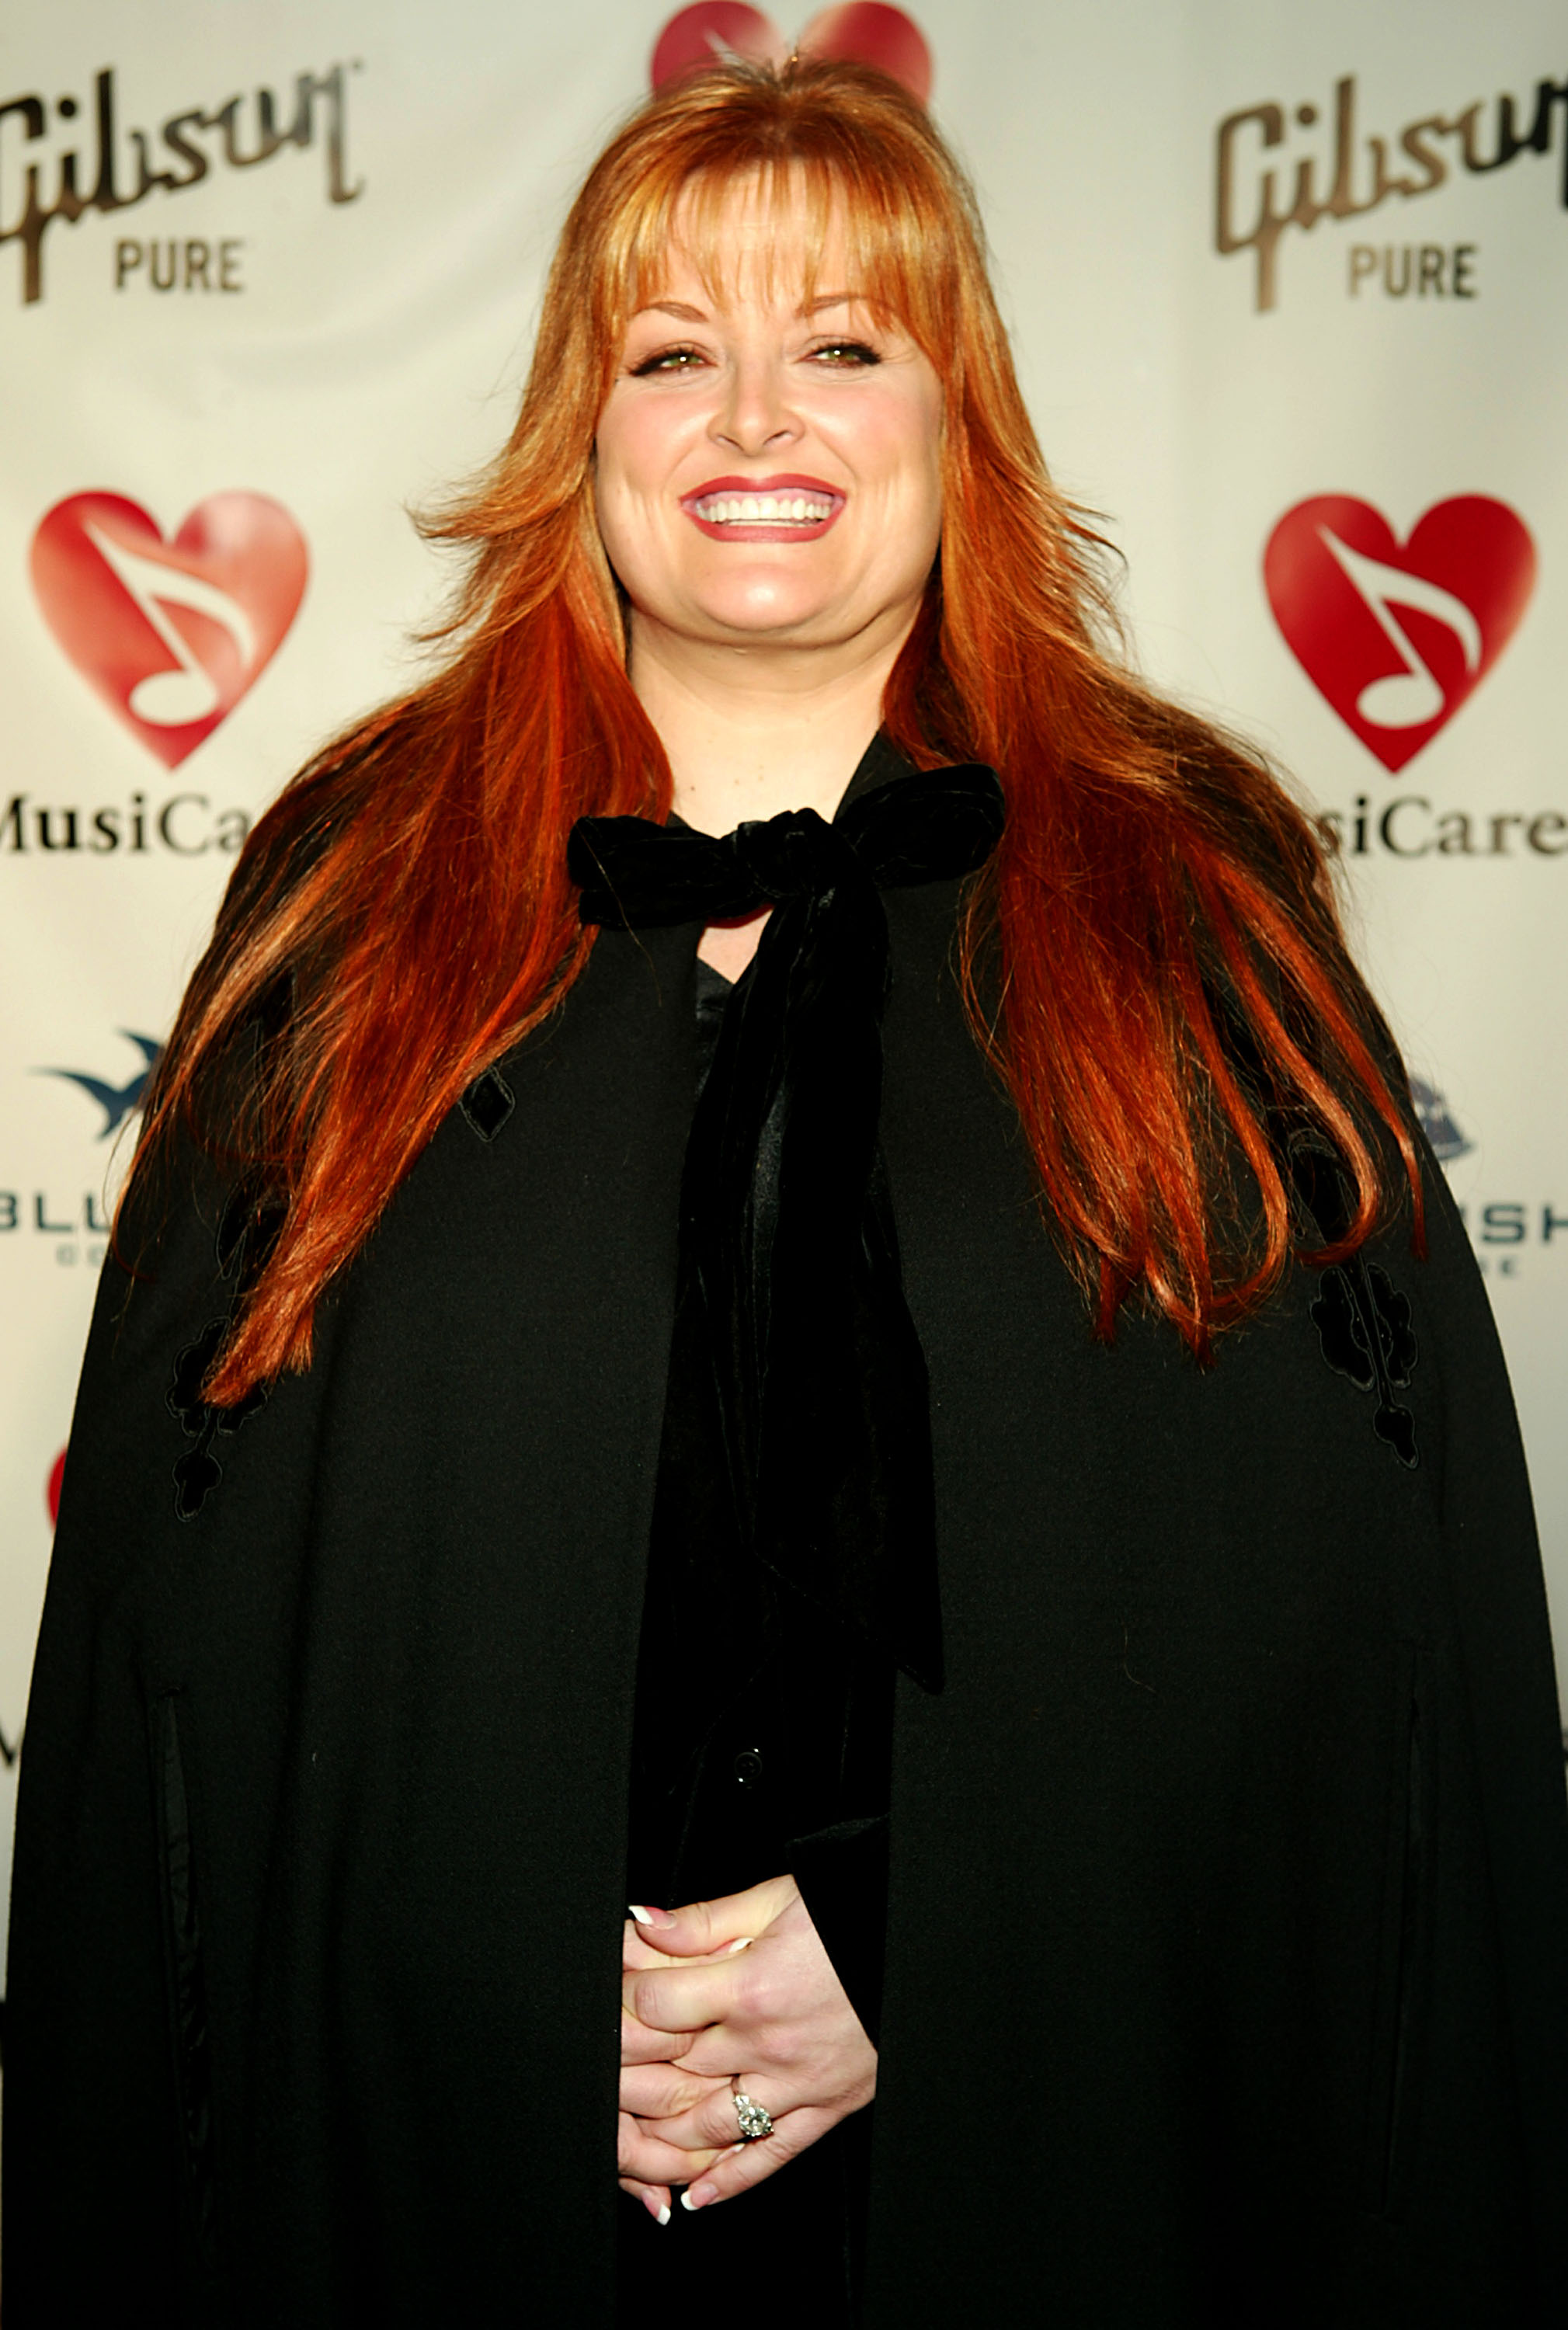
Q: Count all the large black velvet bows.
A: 1